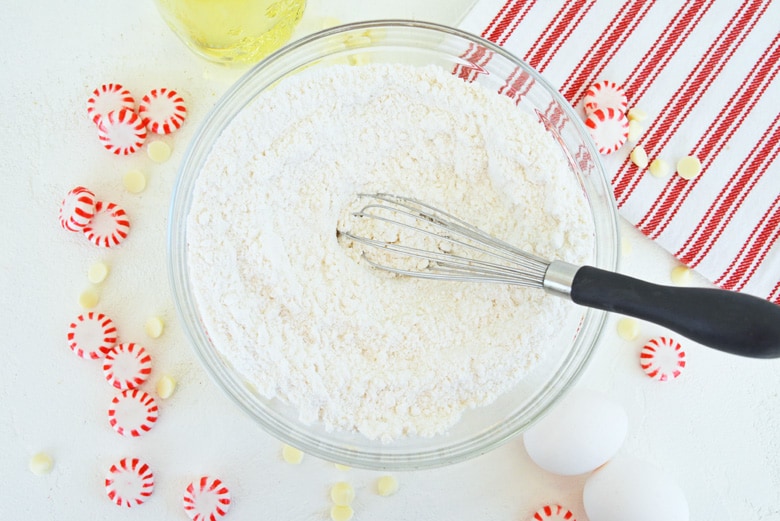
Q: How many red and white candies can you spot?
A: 14